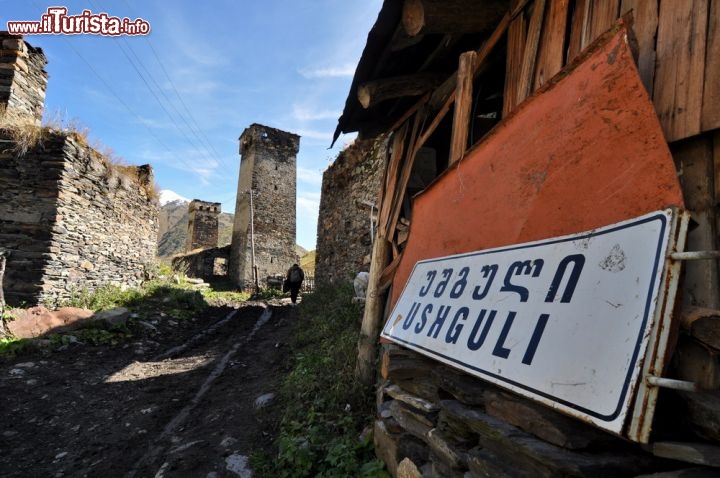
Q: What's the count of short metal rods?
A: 2